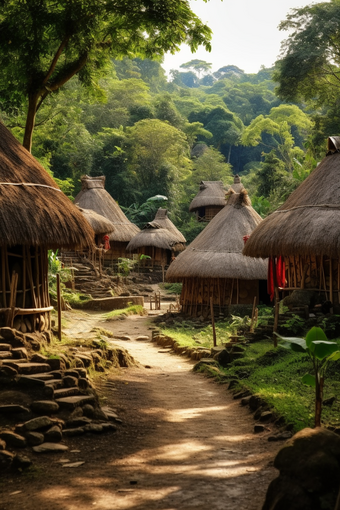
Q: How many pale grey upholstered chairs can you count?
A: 0